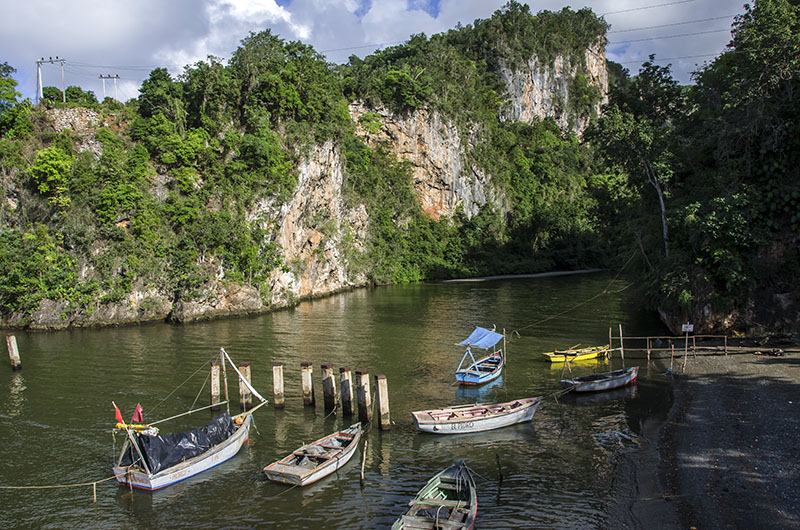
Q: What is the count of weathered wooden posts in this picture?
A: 9